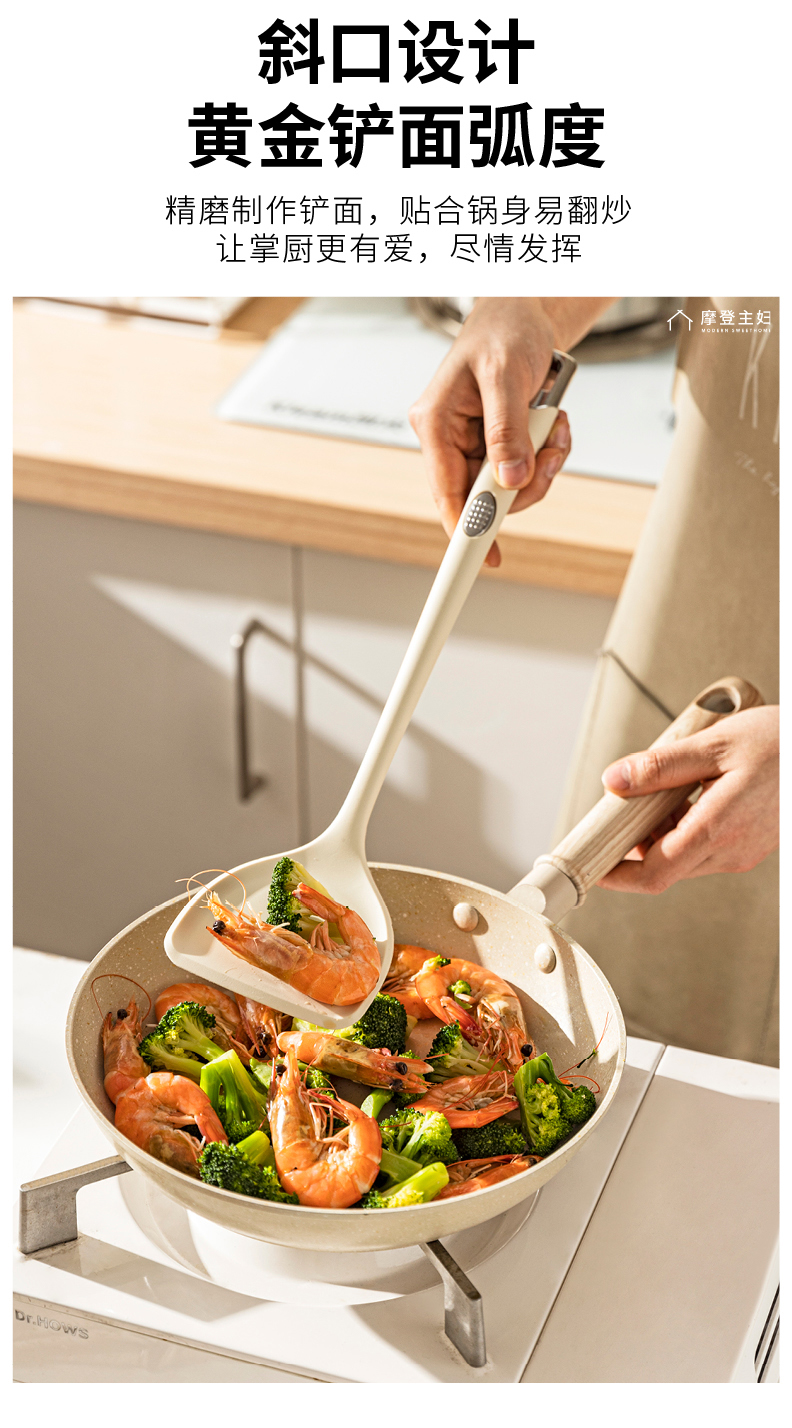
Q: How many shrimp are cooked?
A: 11